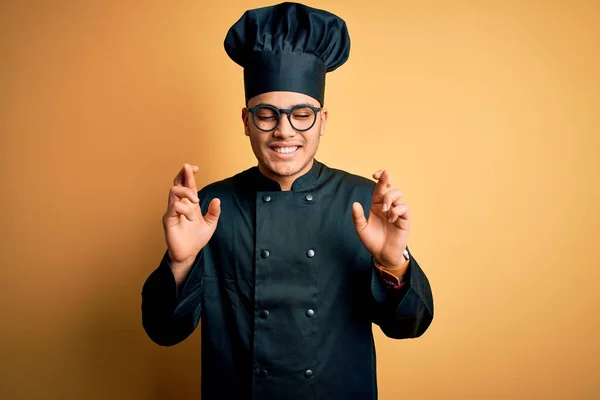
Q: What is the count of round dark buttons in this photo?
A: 8